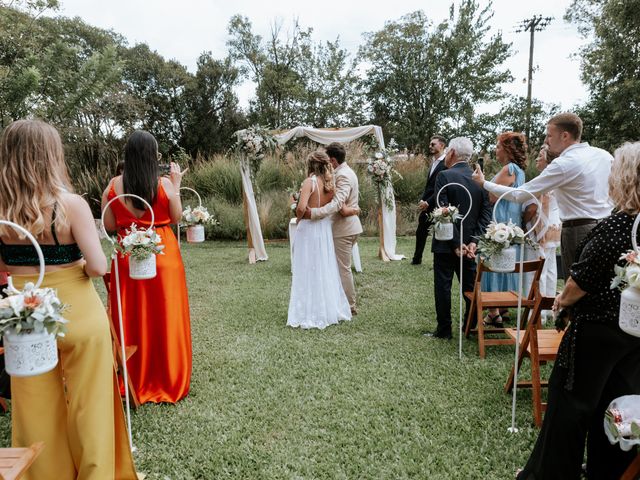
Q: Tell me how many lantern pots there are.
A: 6